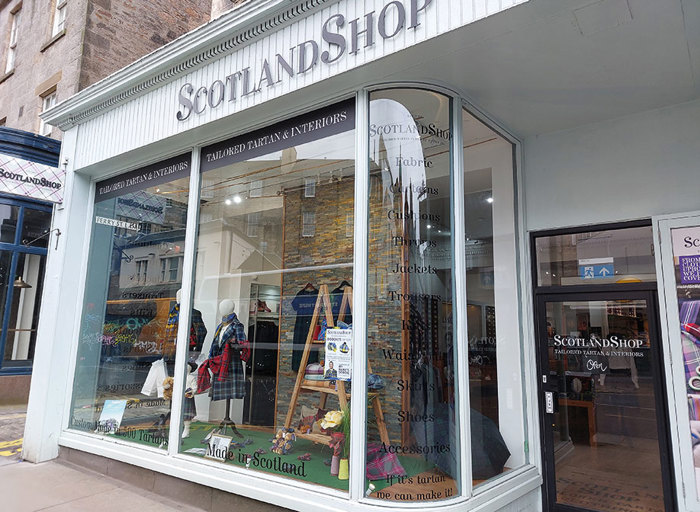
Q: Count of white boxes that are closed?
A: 0